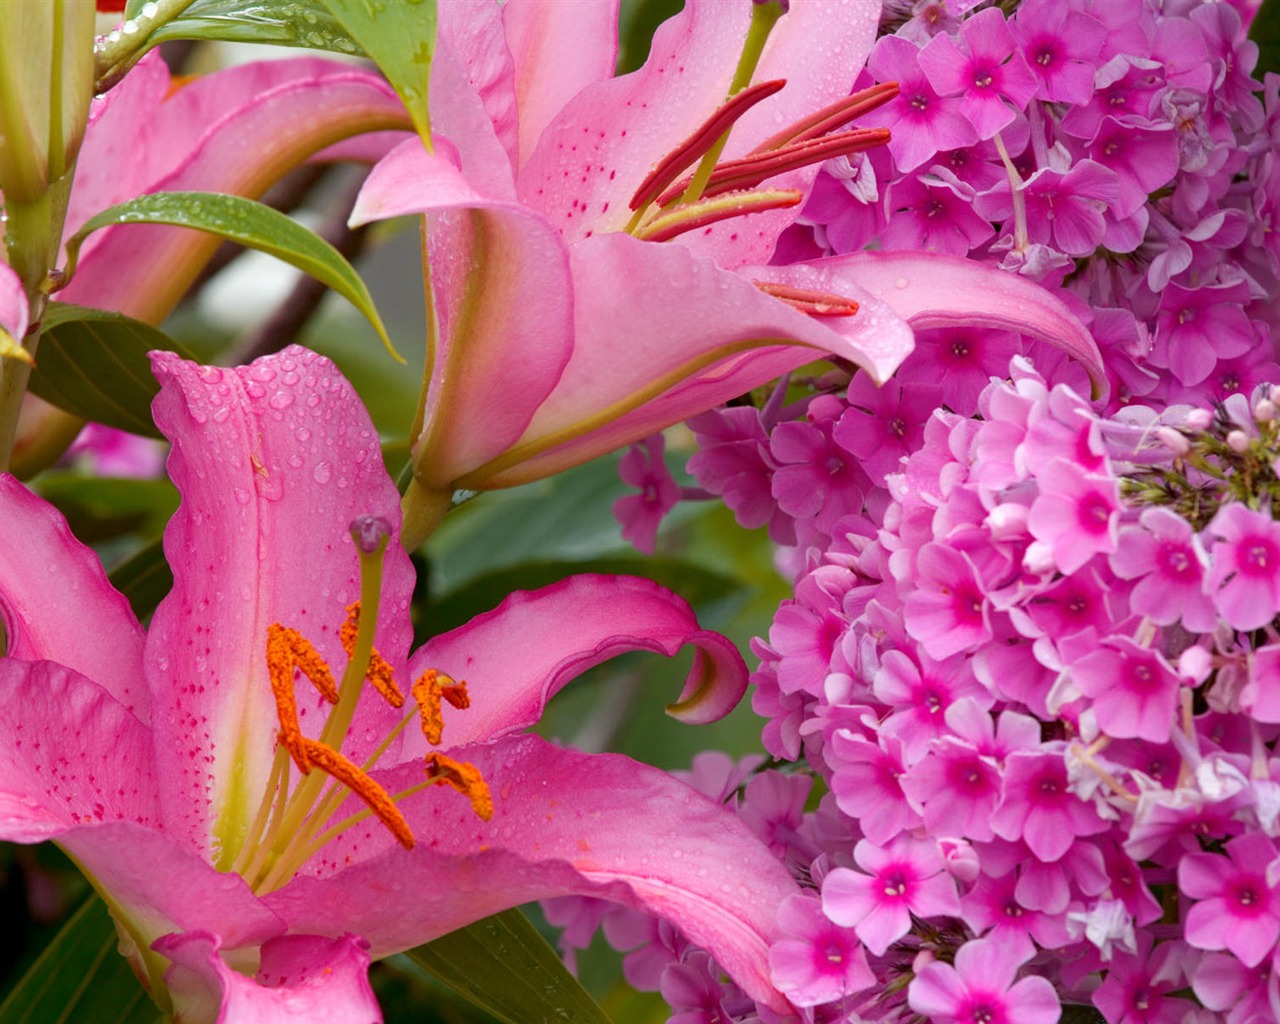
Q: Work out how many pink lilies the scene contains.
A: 3